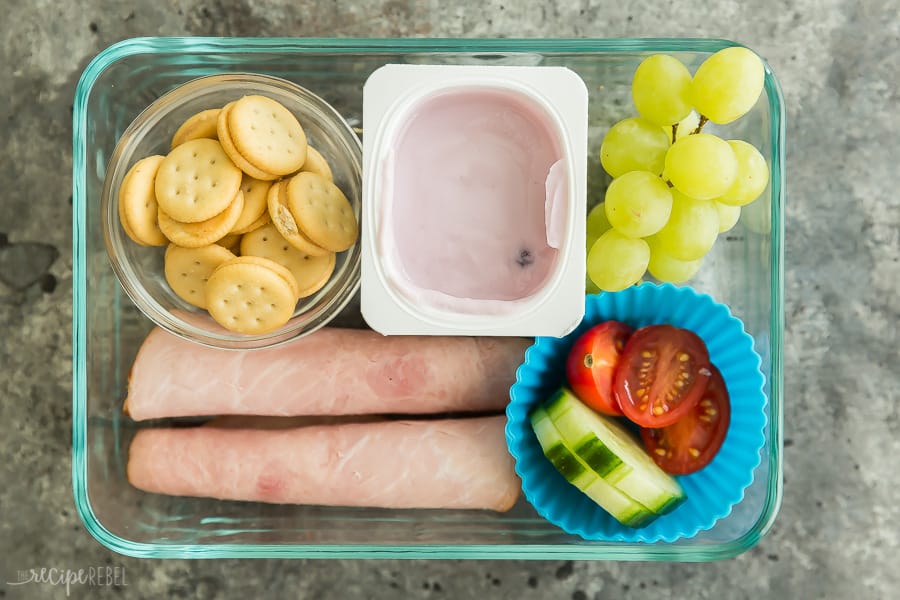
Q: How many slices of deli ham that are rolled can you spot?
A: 2